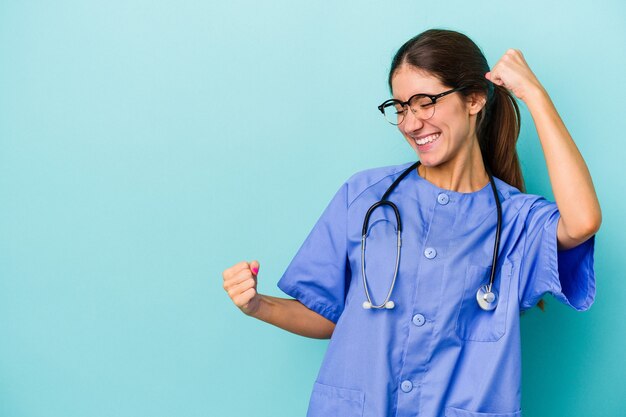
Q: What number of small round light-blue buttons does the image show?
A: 4